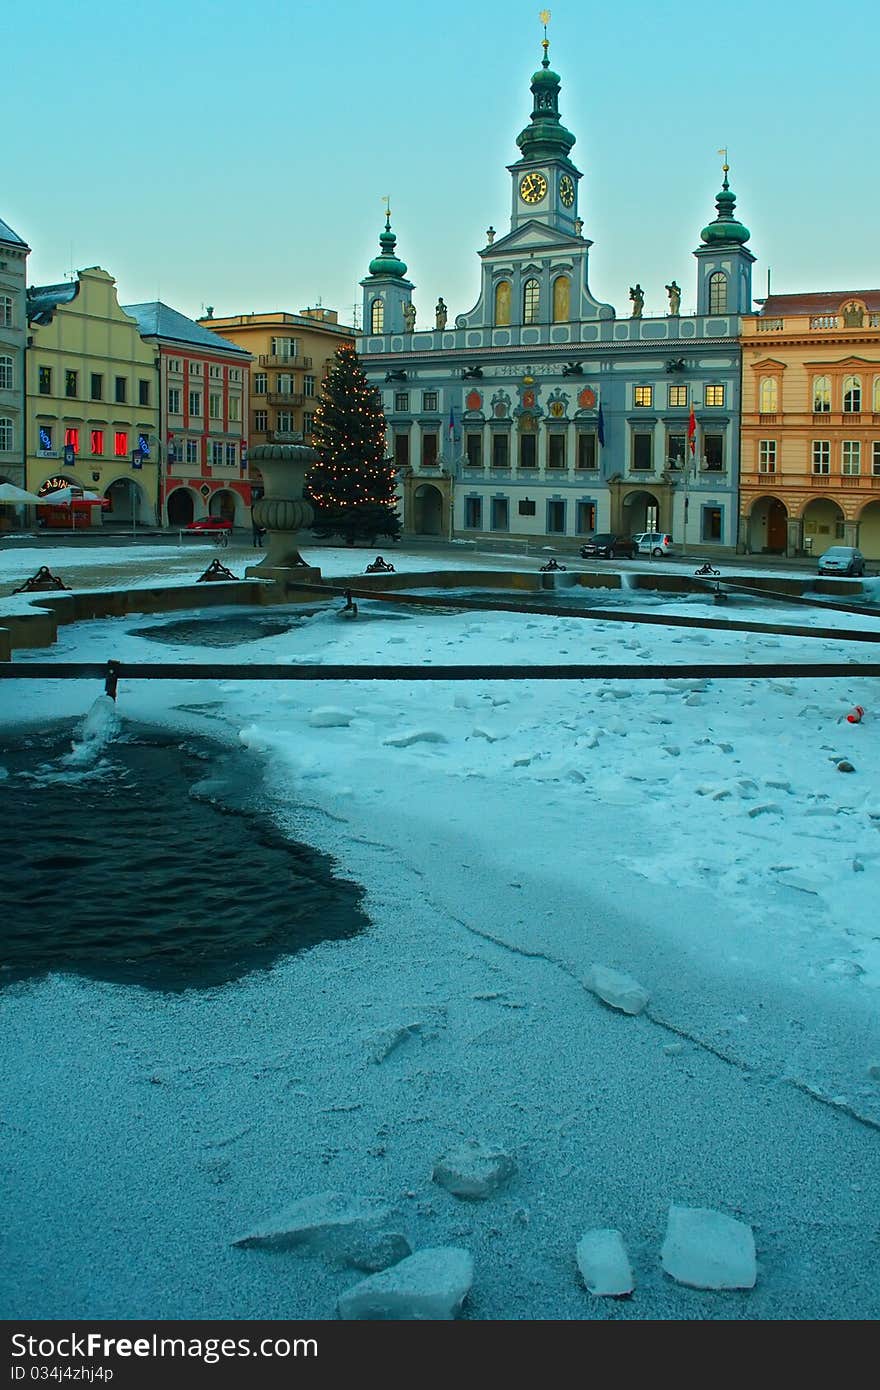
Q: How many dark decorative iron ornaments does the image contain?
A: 5